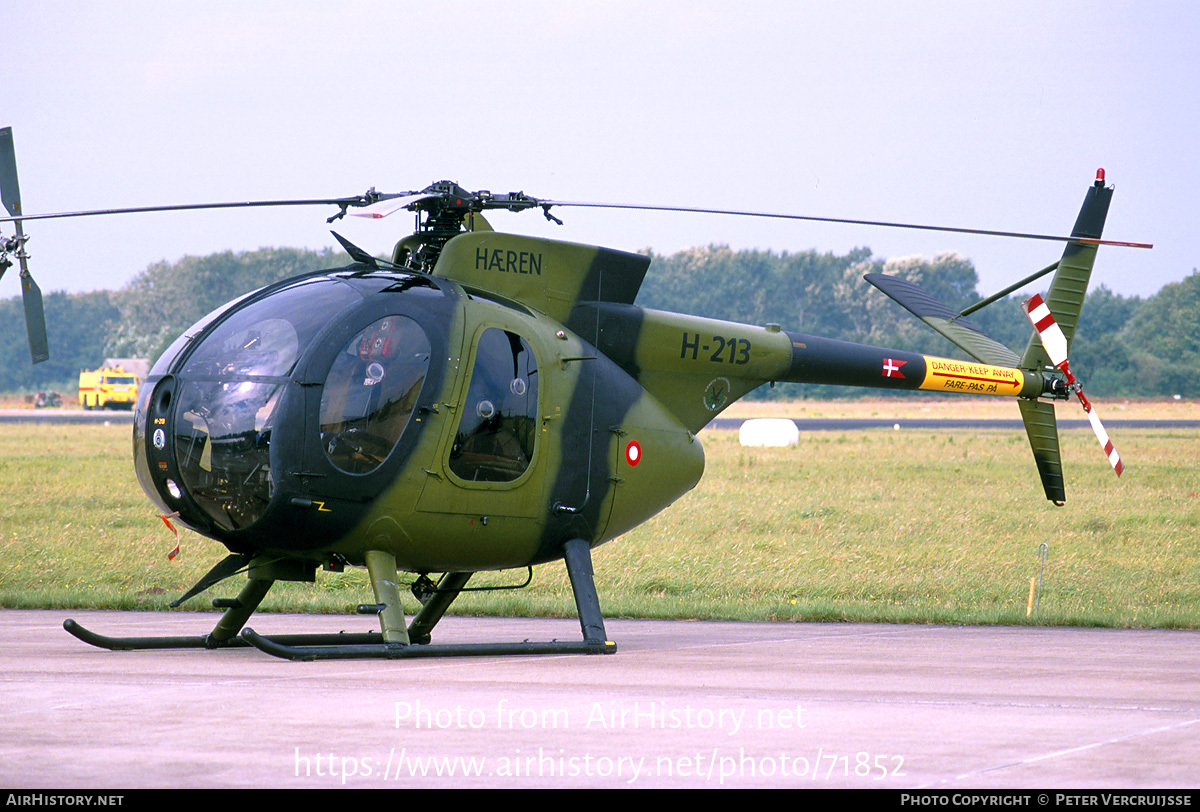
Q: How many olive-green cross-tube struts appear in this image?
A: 2